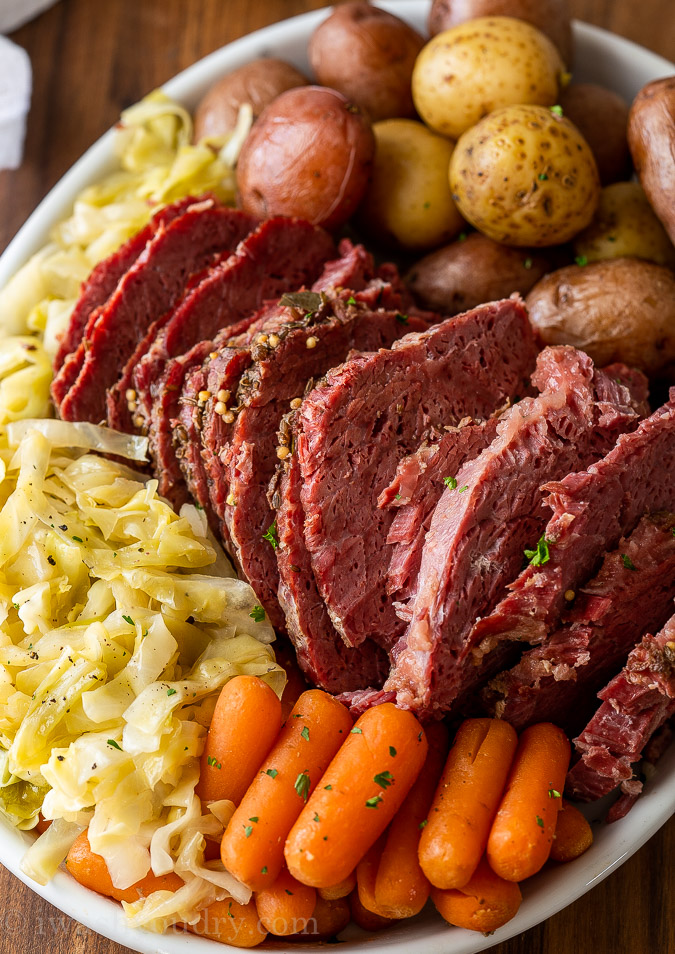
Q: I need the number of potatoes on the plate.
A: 12